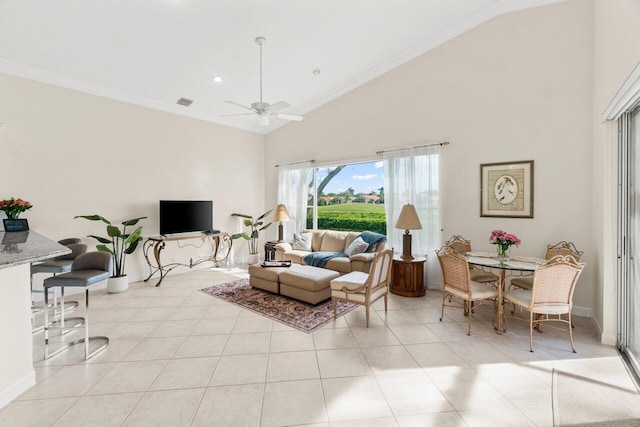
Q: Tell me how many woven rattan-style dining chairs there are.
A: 4